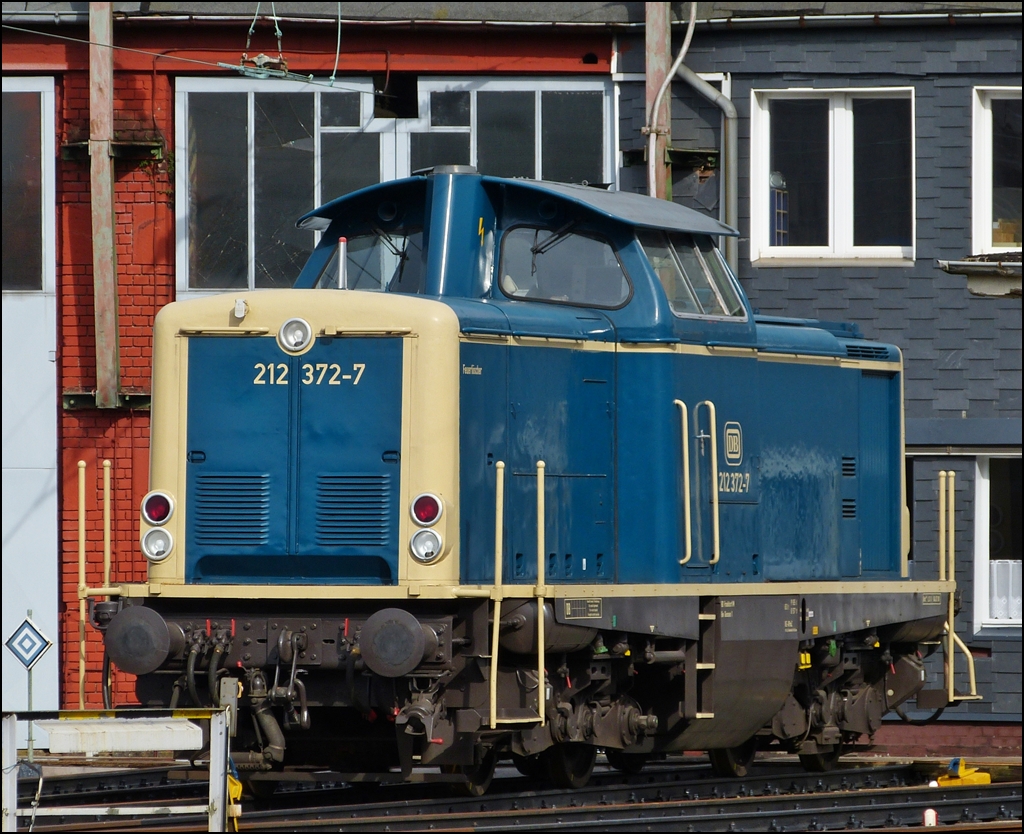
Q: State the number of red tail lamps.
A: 2